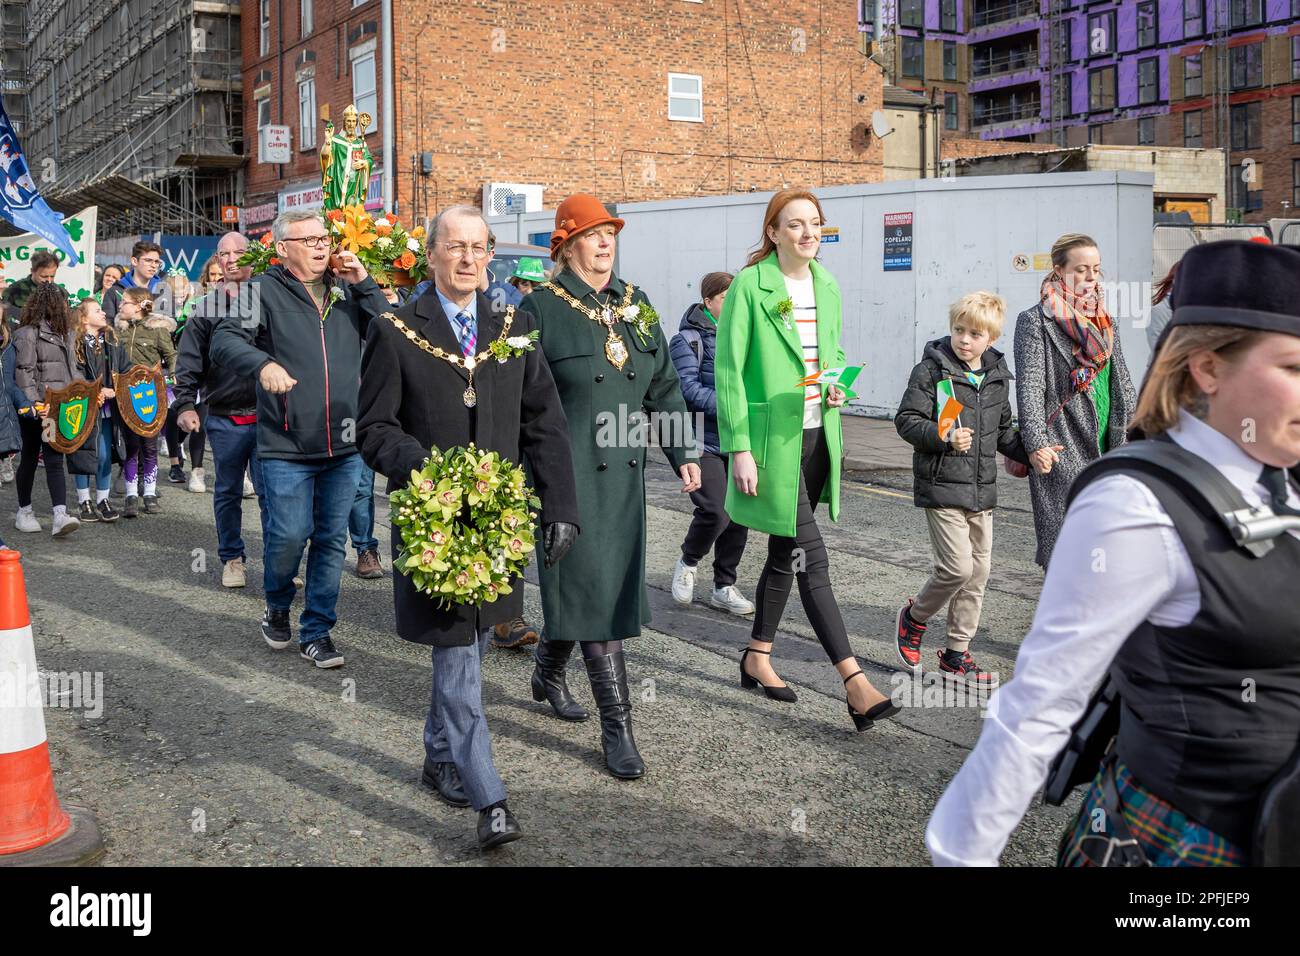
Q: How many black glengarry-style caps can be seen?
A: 1